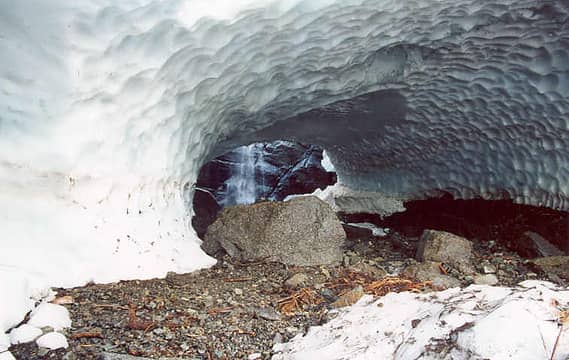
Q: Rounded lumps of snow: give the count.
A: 3